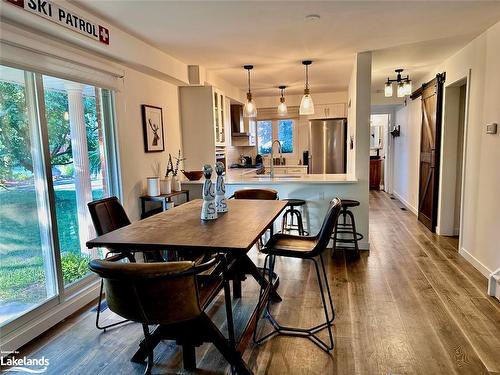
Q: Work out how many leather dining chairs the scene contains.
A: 4